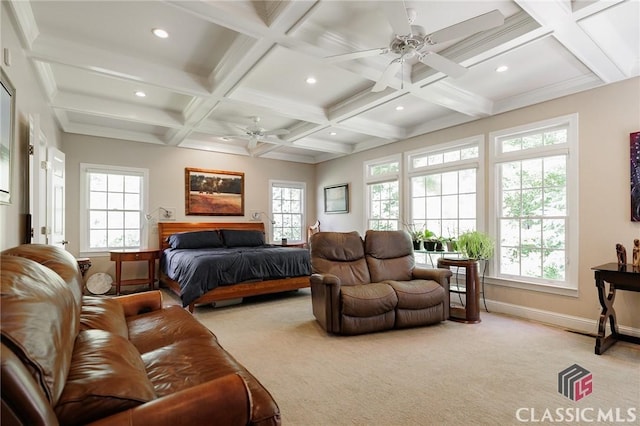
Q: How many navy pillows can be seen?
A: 2